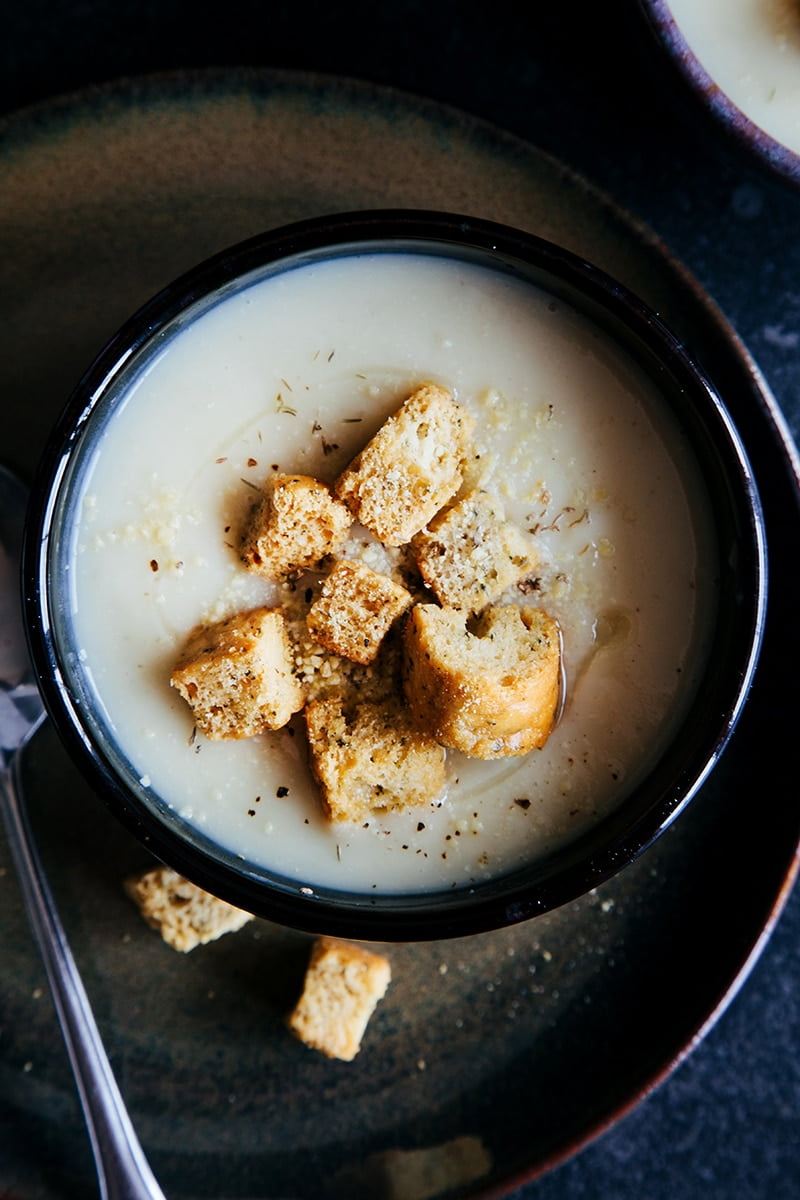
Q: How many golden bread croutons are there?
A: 9